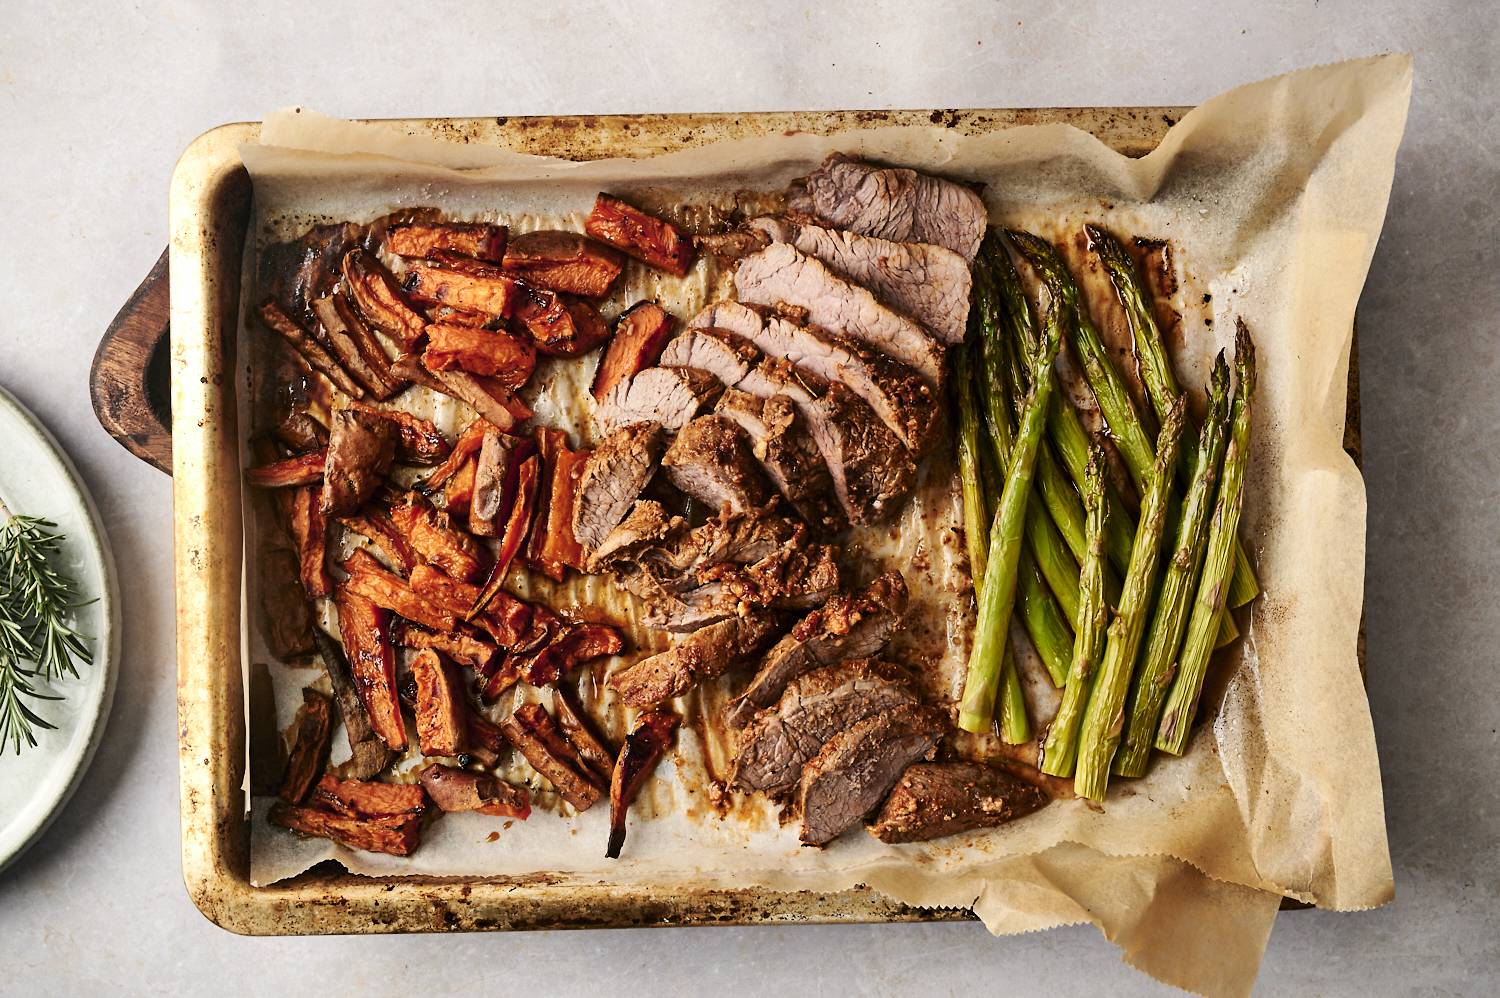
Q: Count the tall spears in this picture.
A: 12